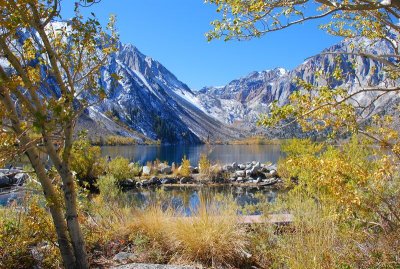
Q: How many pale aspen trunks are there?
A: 2